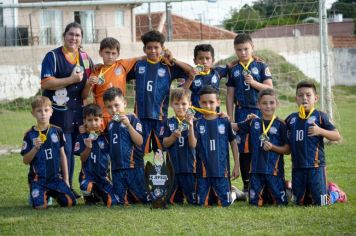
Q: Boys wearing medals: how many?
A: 11